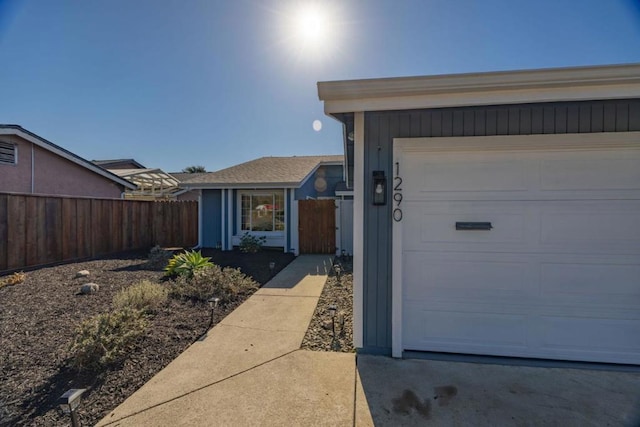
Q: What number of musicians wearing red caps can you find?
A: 0